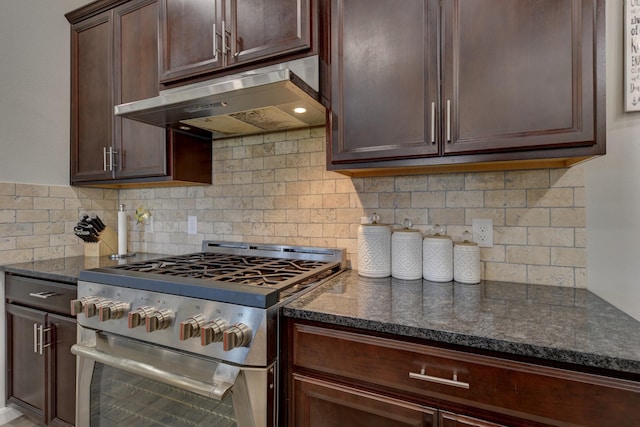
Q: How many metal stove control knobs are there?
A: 8